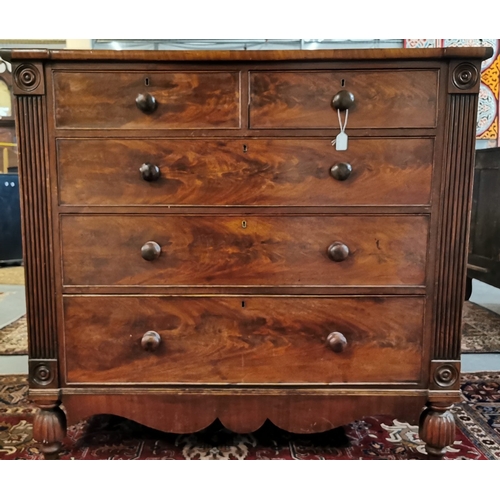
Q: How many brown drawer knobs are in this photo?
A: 8